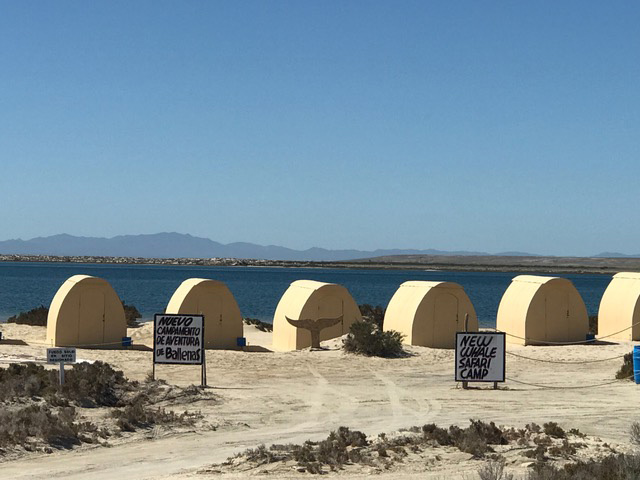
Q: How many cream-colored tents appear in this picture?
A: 6